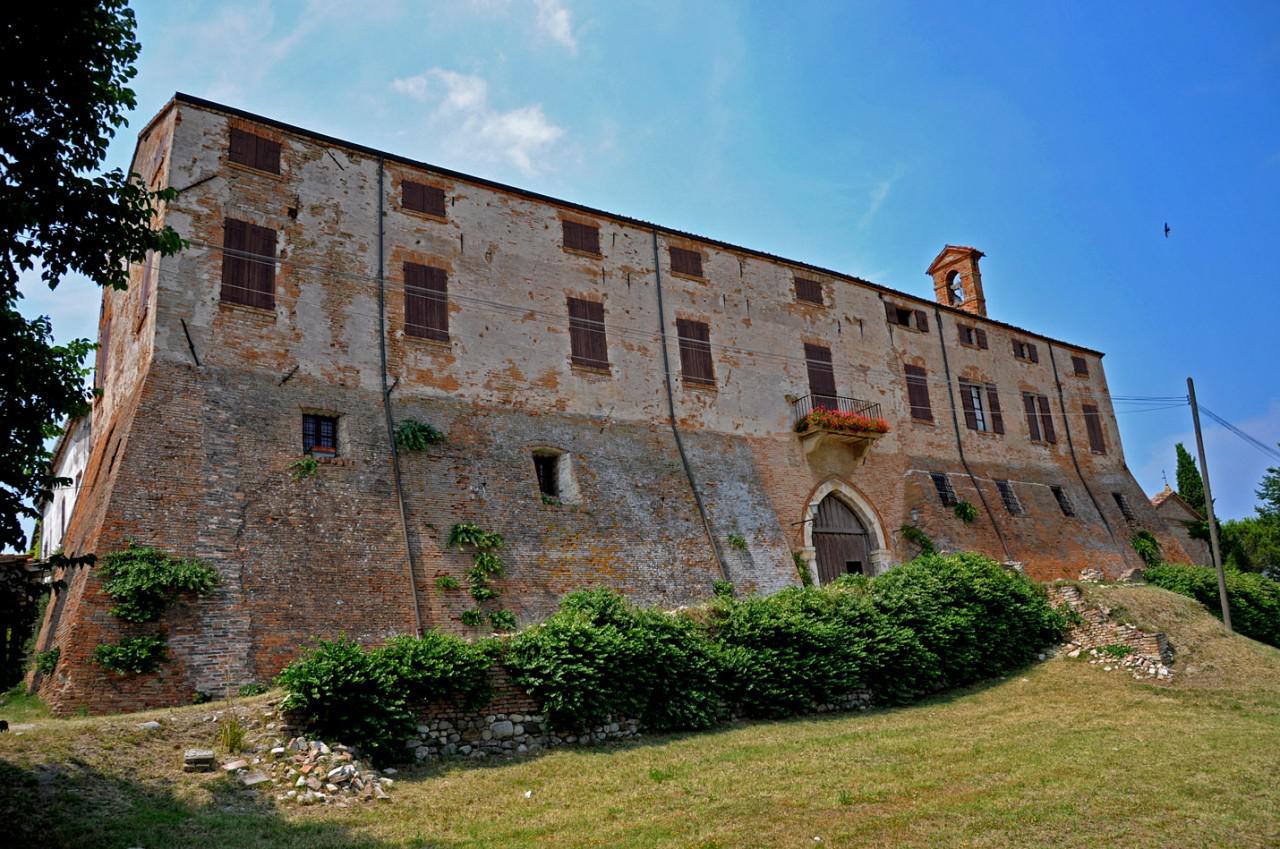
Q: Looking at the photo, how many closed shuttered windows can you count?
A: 13